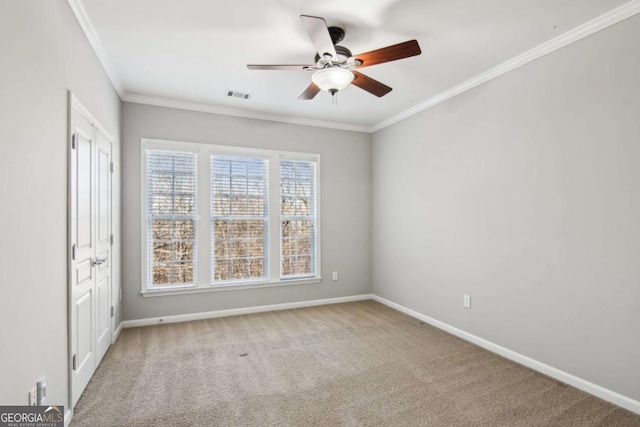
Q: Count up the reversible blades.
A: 5